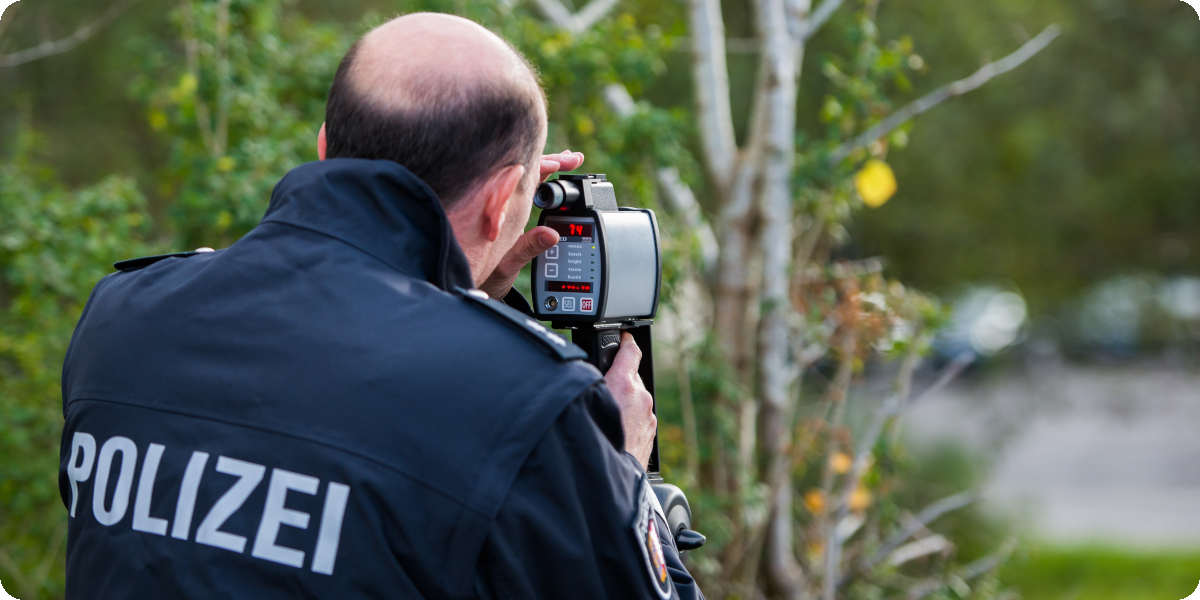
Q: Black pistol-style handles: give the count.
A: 1